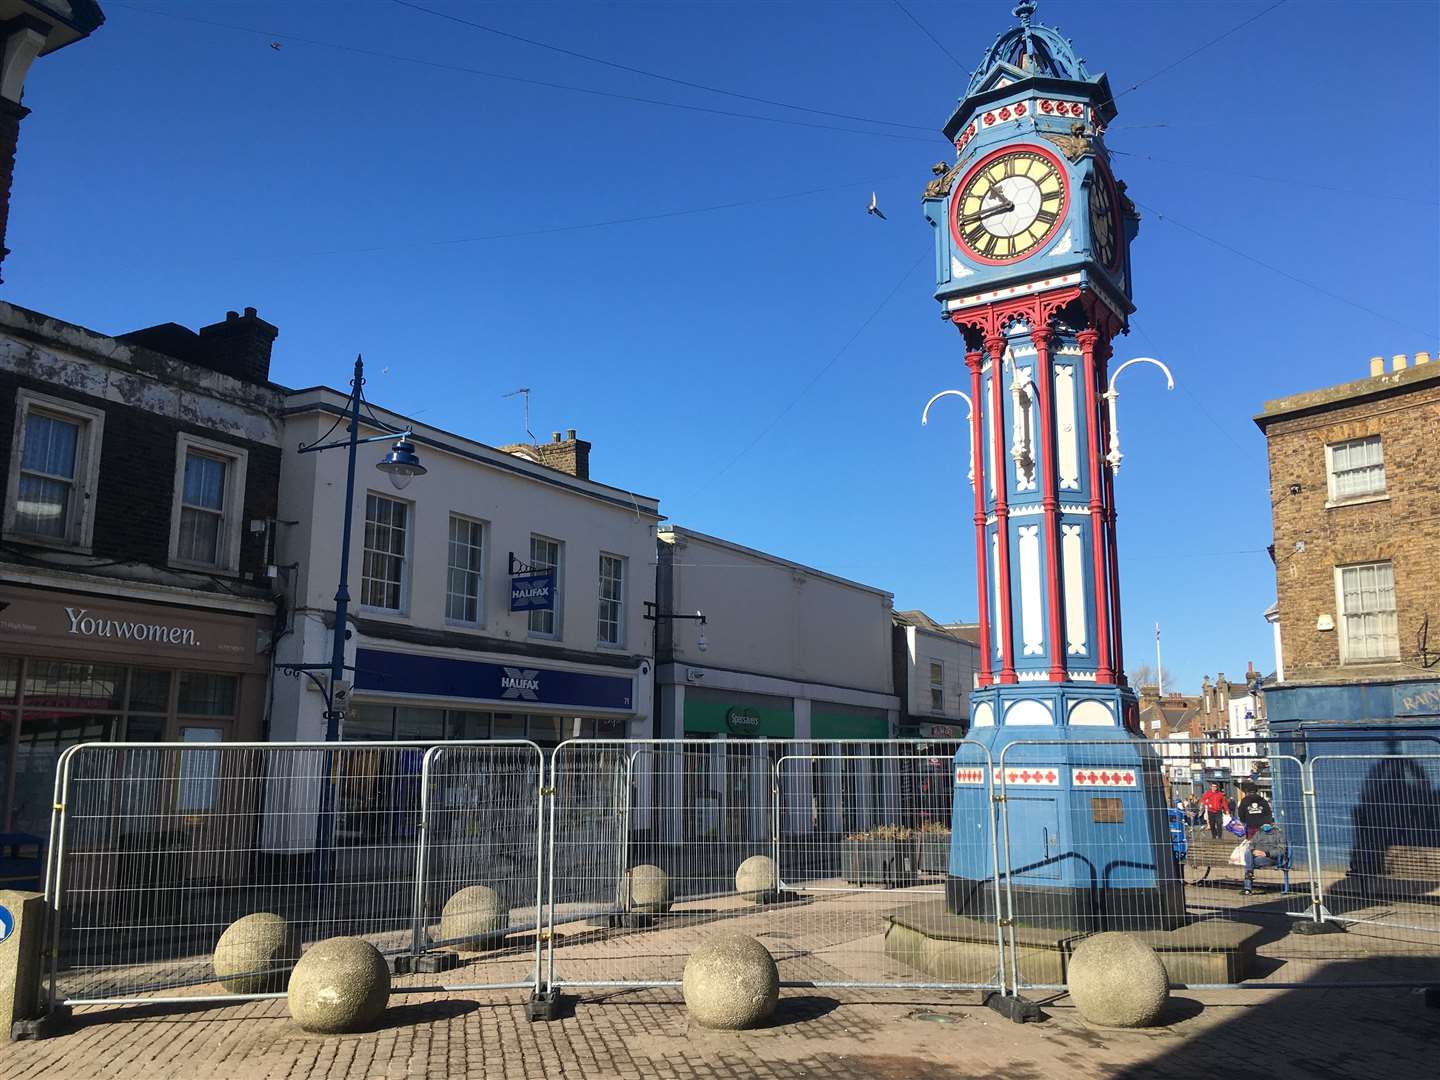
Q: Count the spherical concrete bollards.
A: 7